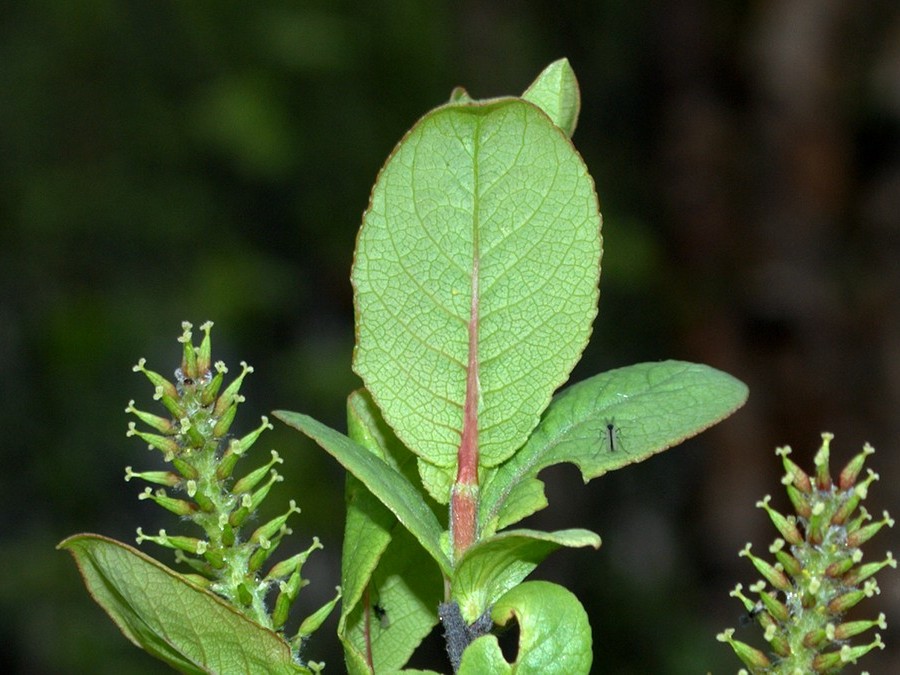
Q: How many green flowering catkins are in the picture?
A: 2